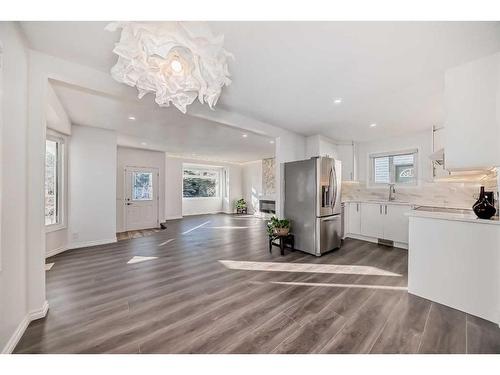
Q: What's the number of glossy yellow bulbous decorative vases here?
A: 0